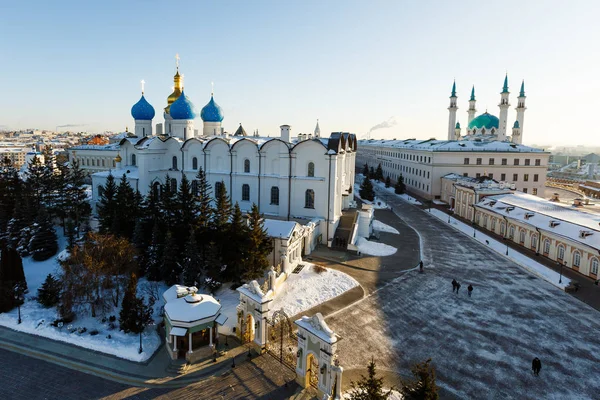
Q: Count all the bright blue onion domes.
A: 3